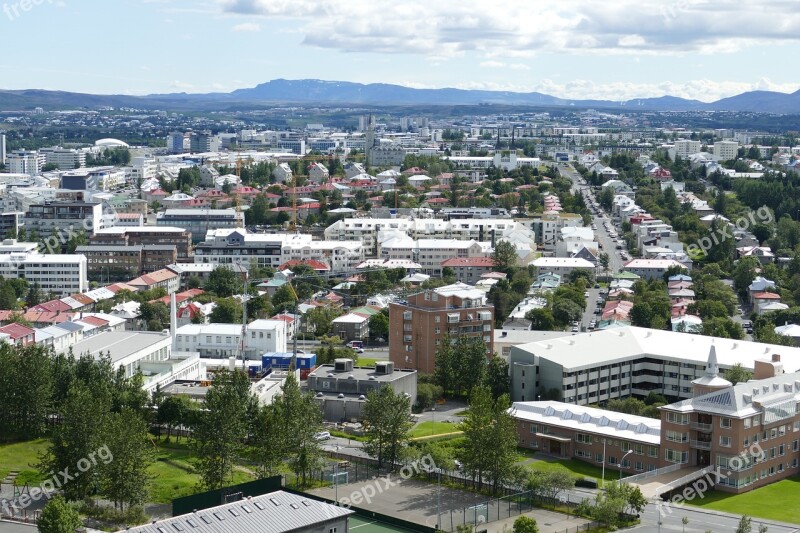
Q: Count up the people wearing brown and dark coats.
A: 0